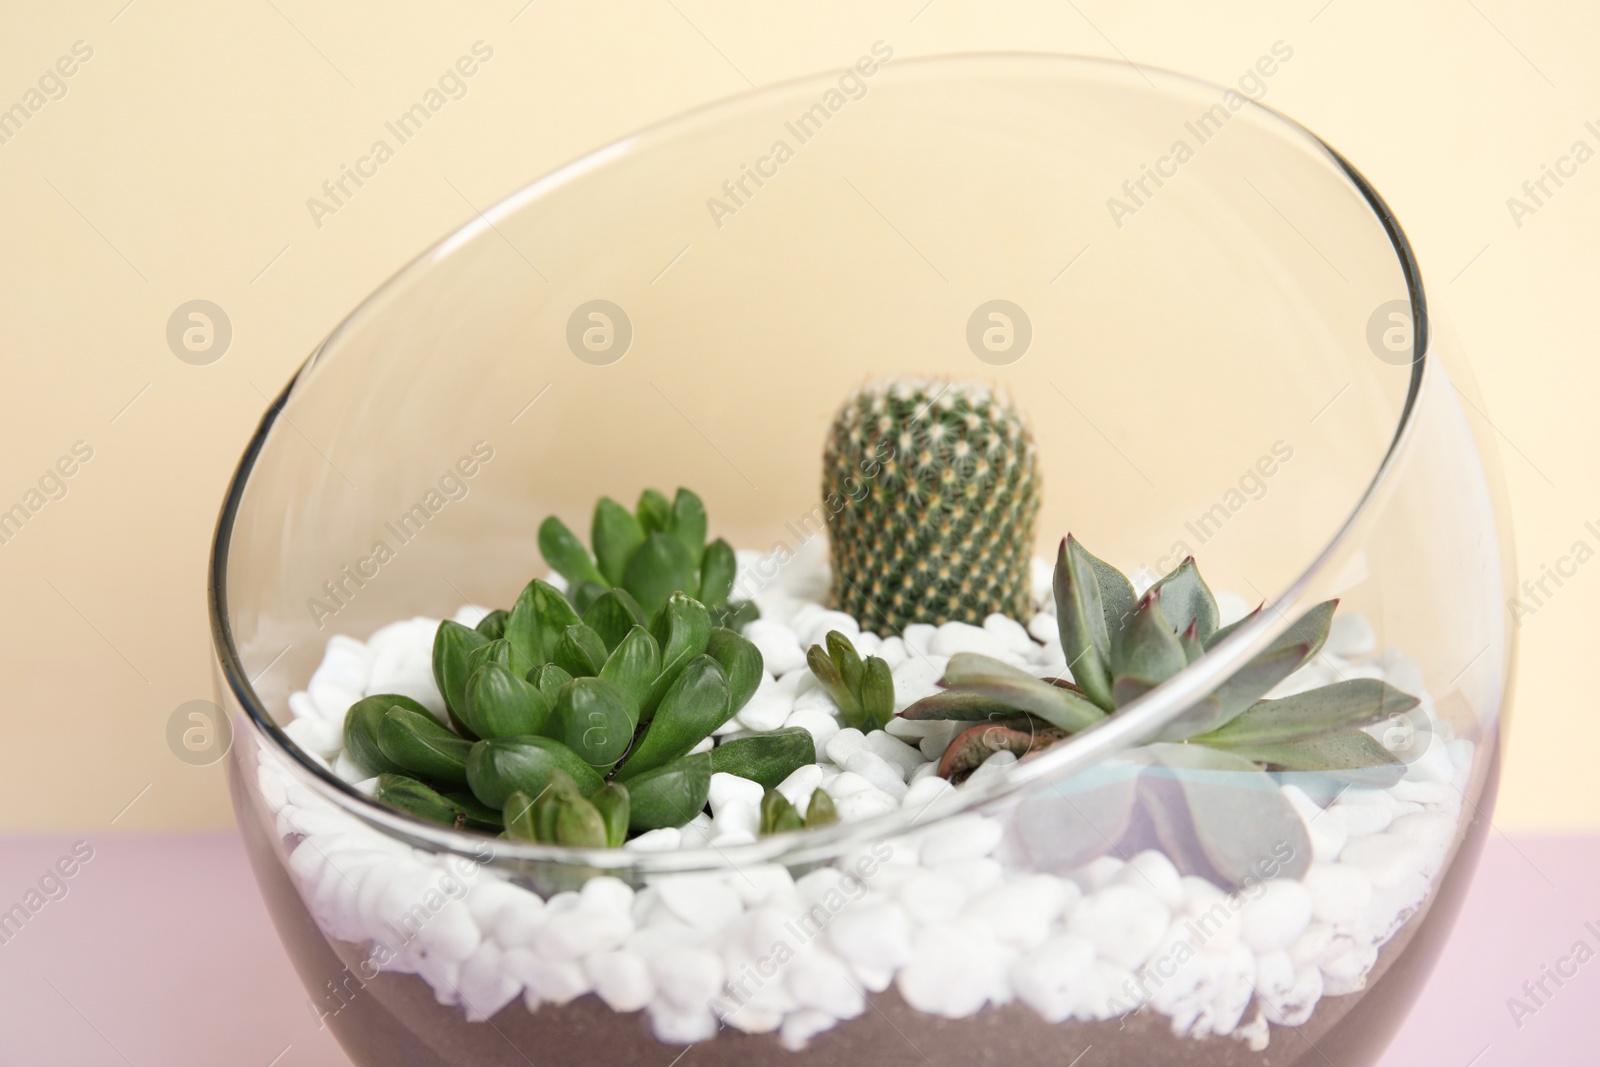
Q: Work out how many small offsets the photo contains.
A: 3